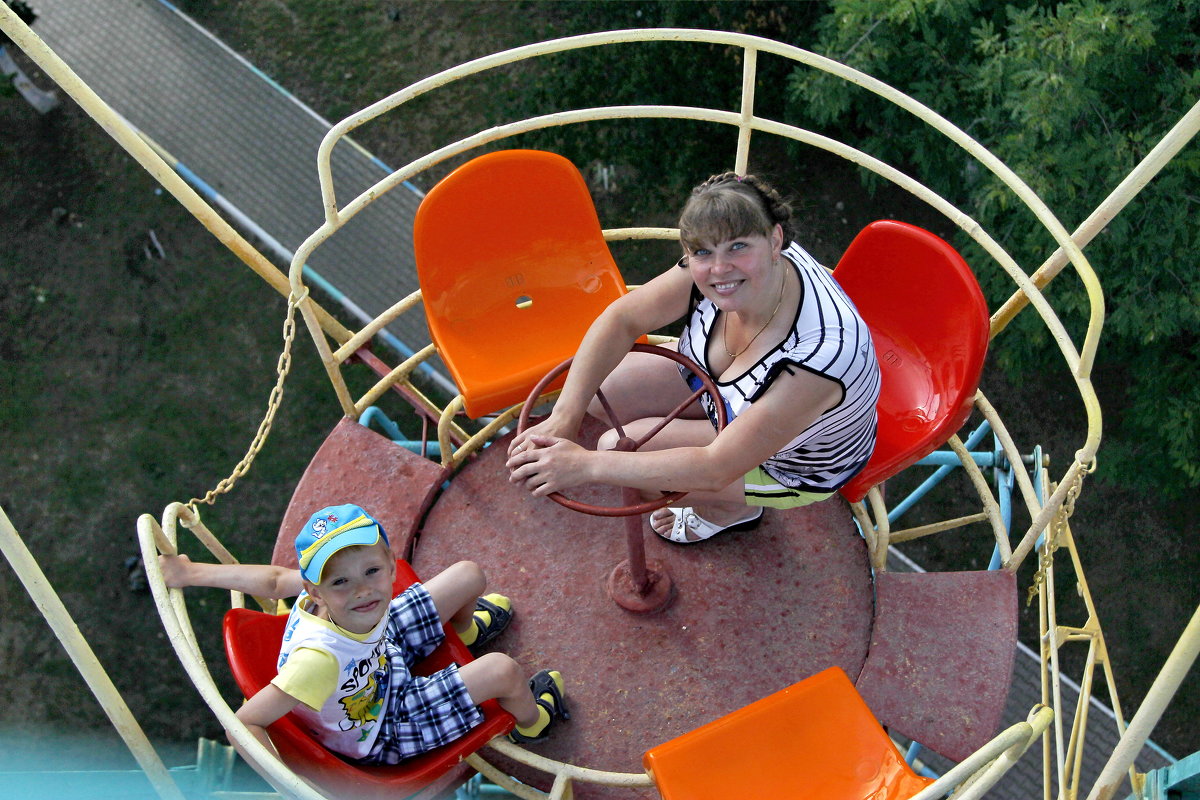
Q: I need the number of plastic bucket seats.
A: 4